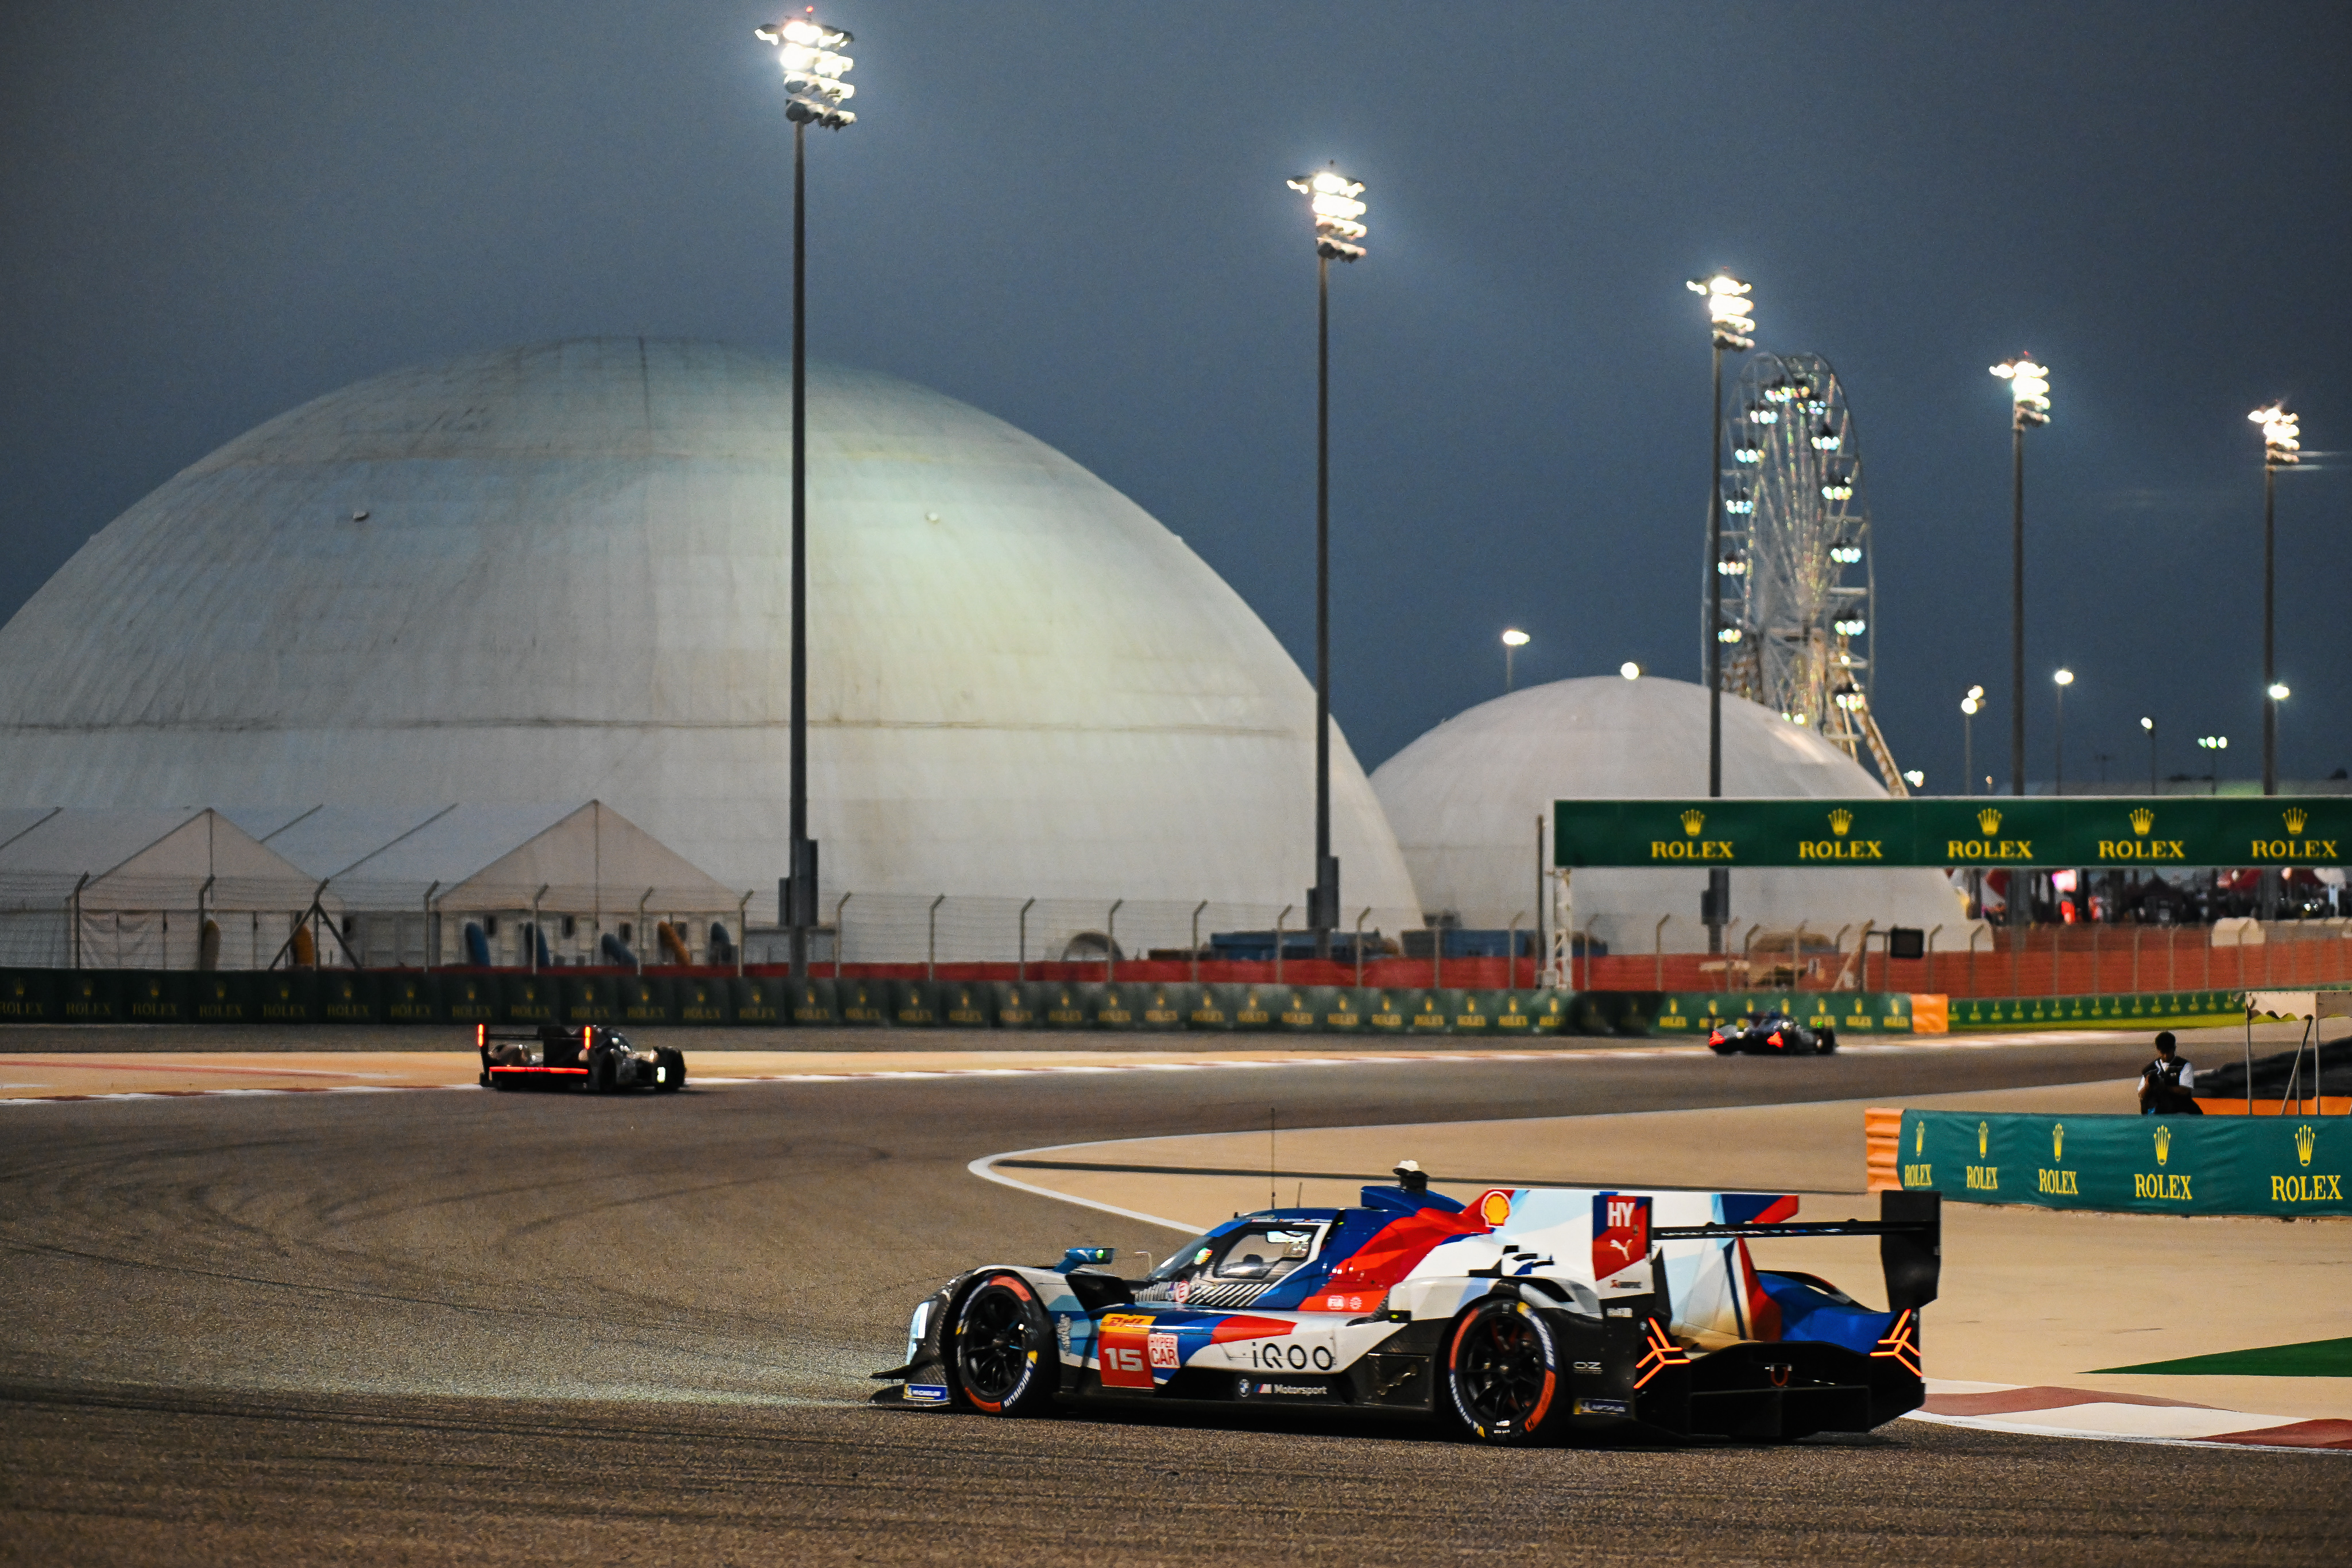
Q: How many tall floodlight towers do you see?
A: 5